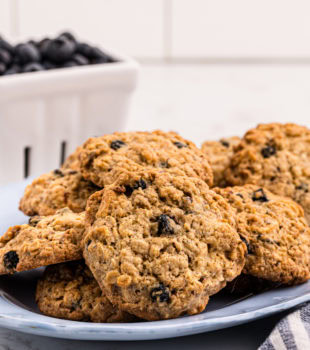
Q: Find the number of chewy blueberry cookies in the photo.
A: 8